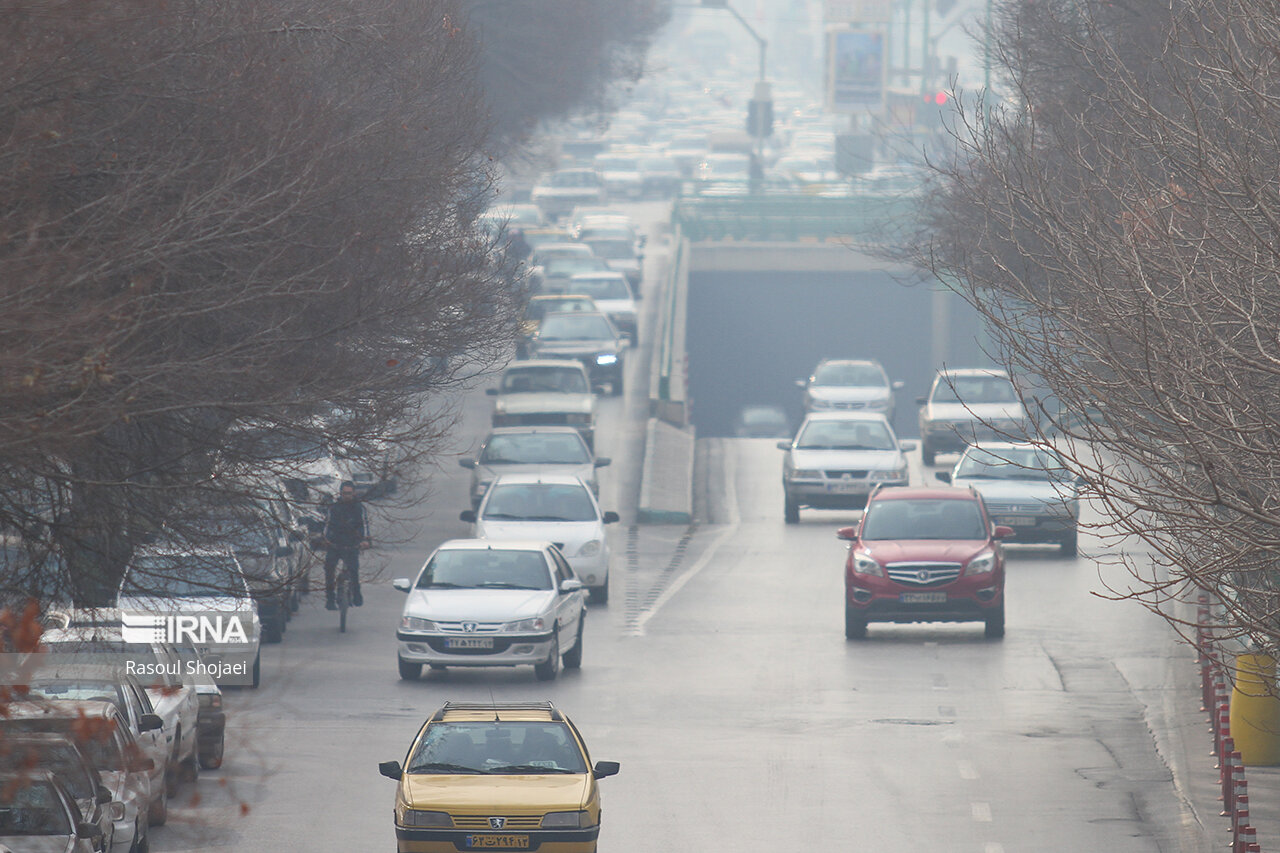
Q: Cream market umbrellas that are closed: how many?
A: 0